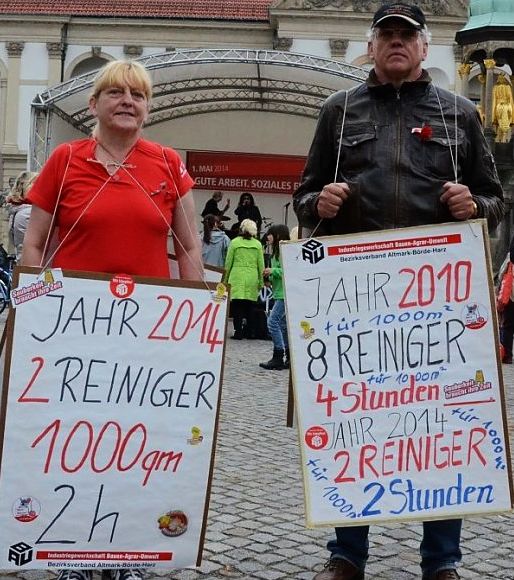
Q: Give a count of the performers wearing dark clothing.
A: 2